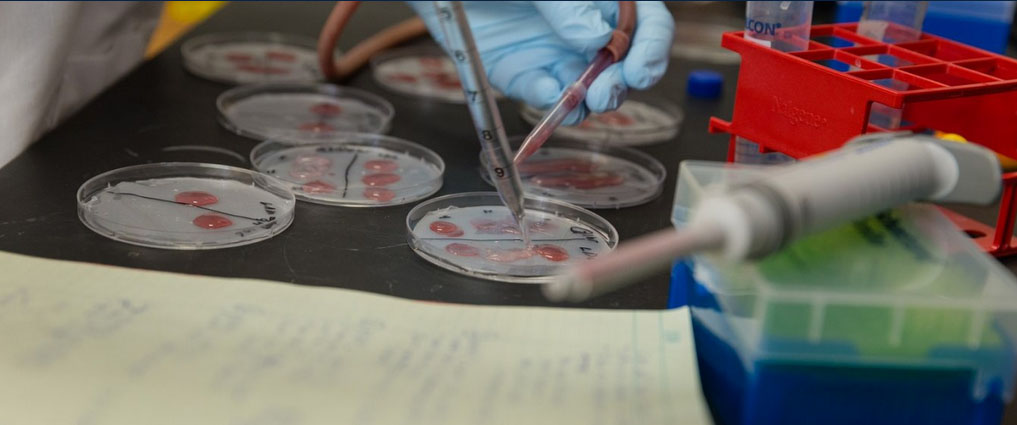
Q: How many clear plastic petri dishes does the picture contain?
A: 8